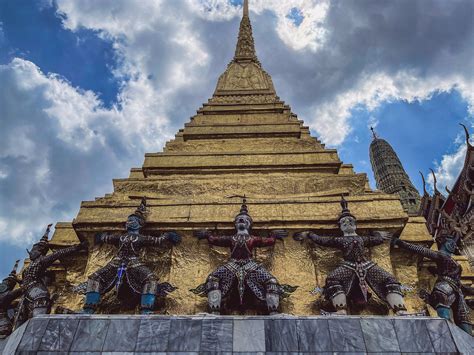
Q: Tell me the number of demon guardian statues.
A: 6